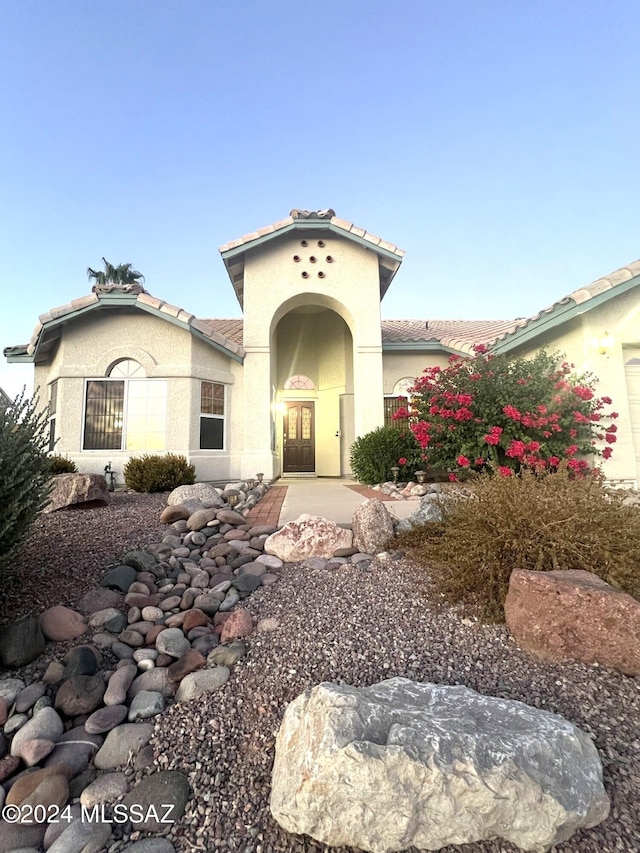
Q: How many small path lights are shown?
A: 5